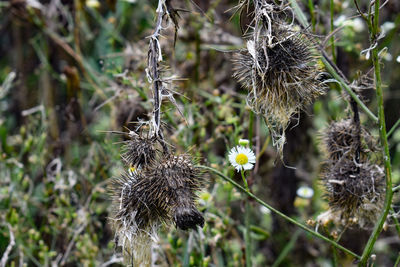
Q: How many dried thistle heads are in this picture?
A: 6